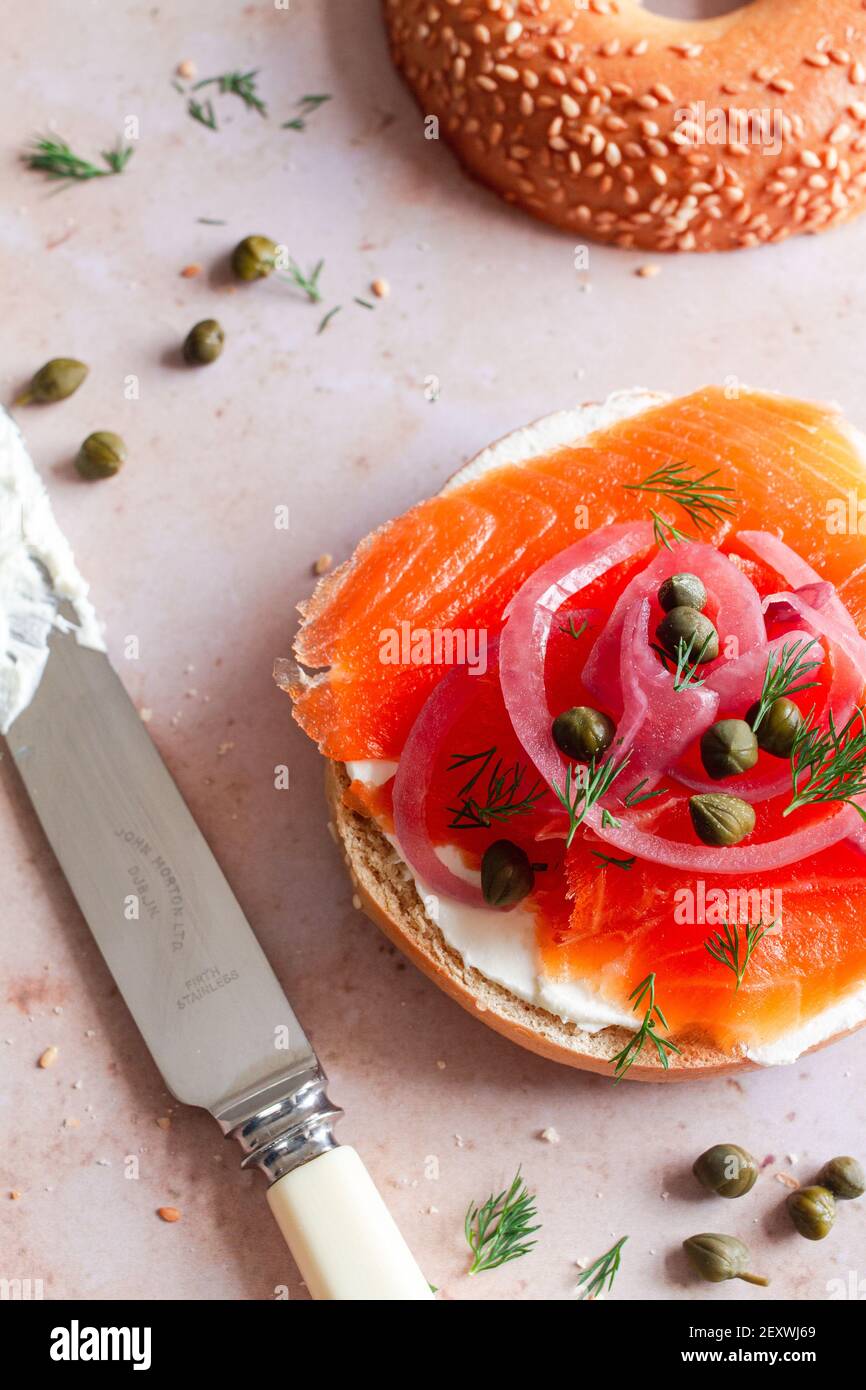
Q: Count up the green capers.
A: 15